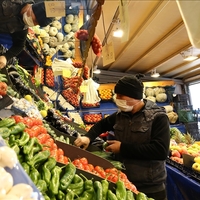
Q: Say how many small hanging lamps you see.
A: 4